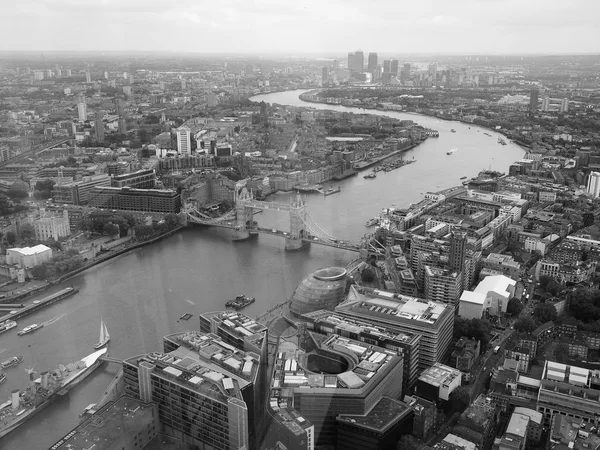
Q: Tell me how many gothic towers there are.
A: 2